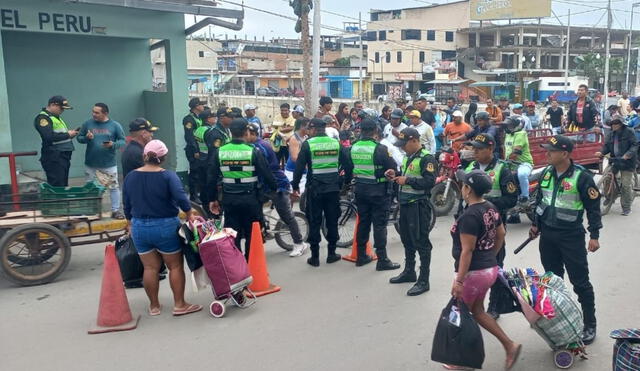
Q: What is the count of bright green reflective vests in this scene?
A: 10